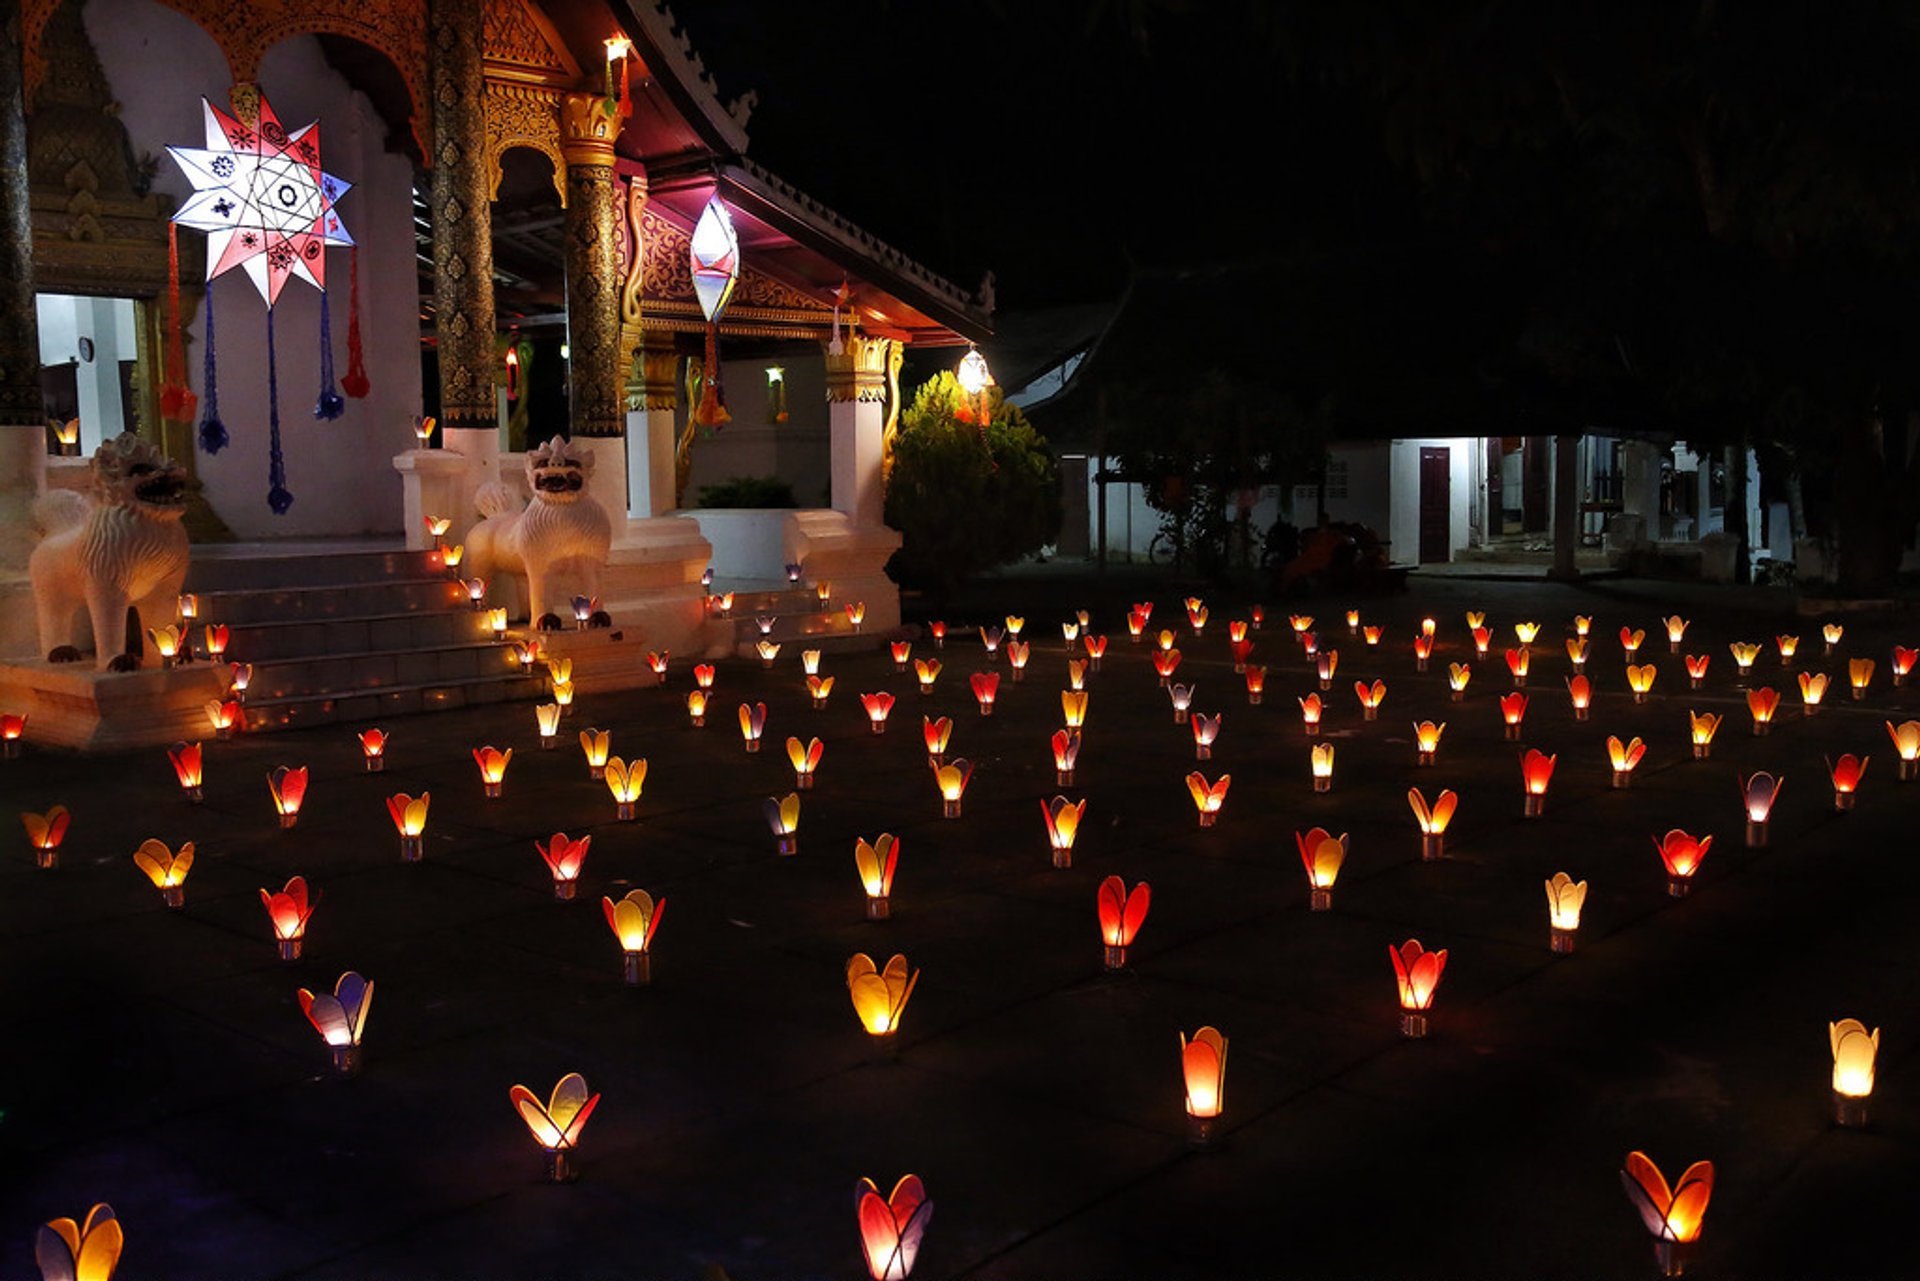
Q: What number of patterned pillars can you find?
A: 3